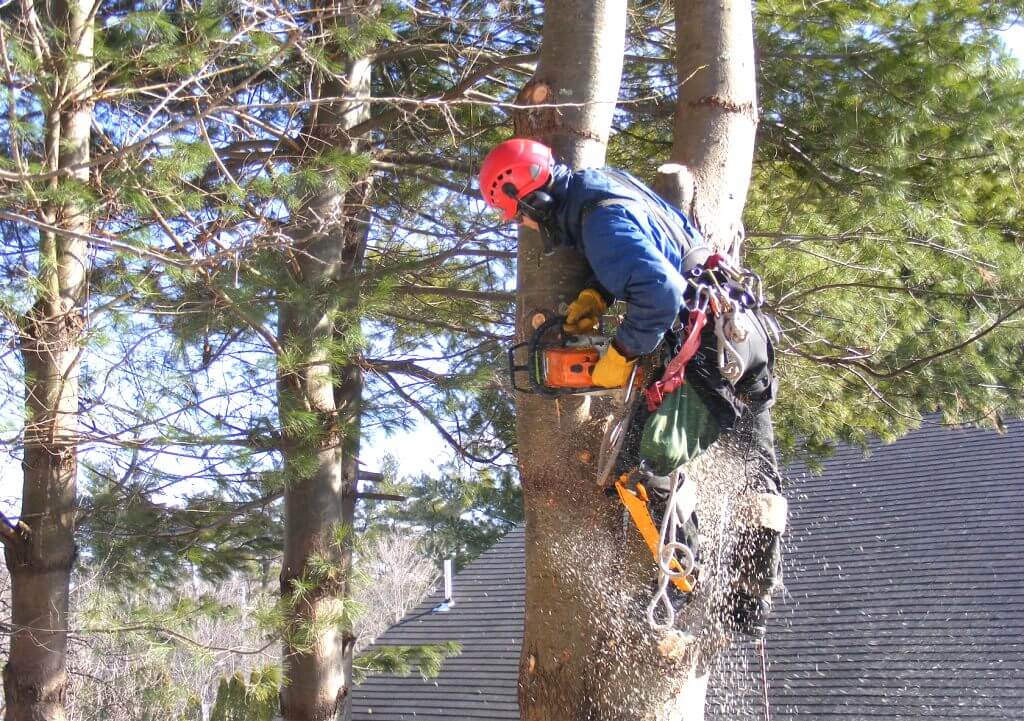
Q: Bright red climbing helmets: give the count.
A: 1